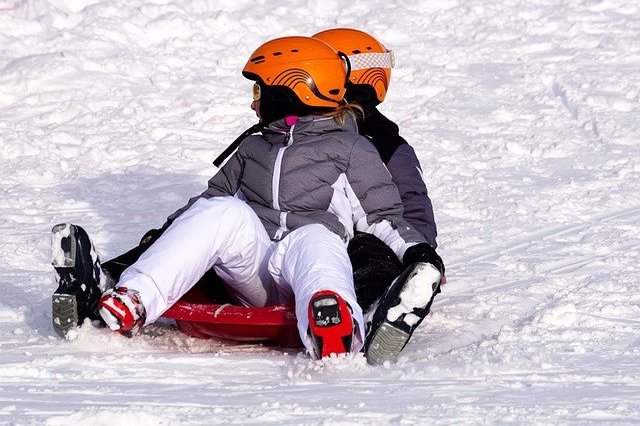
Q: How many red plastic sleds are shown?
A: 1